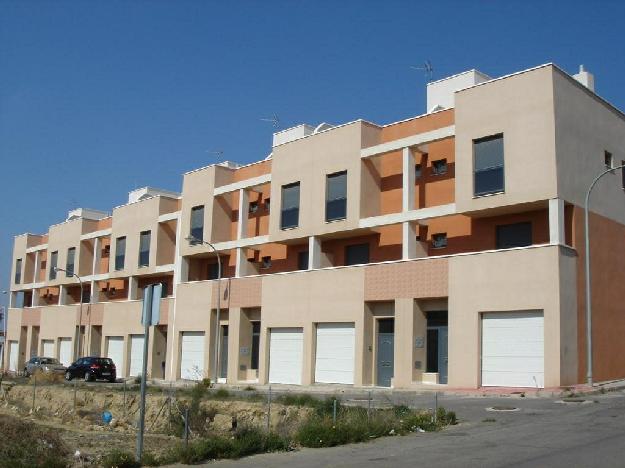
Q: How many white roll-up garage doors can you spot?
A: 9